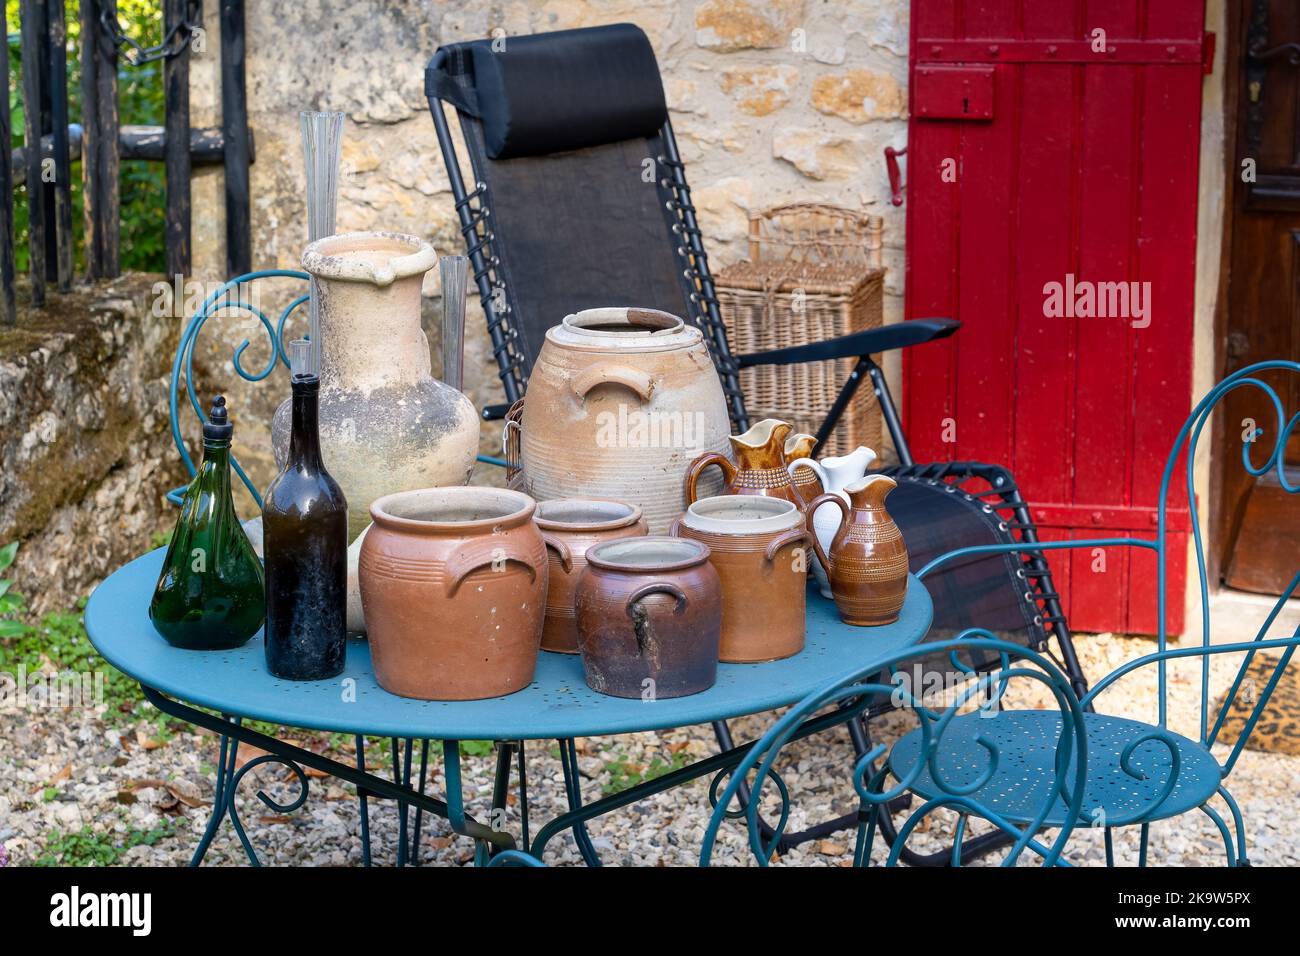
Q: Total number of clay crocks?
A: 5